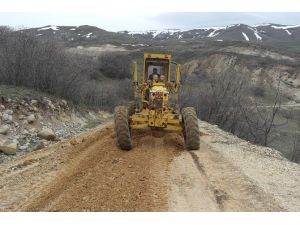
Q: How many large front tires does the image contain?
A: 2